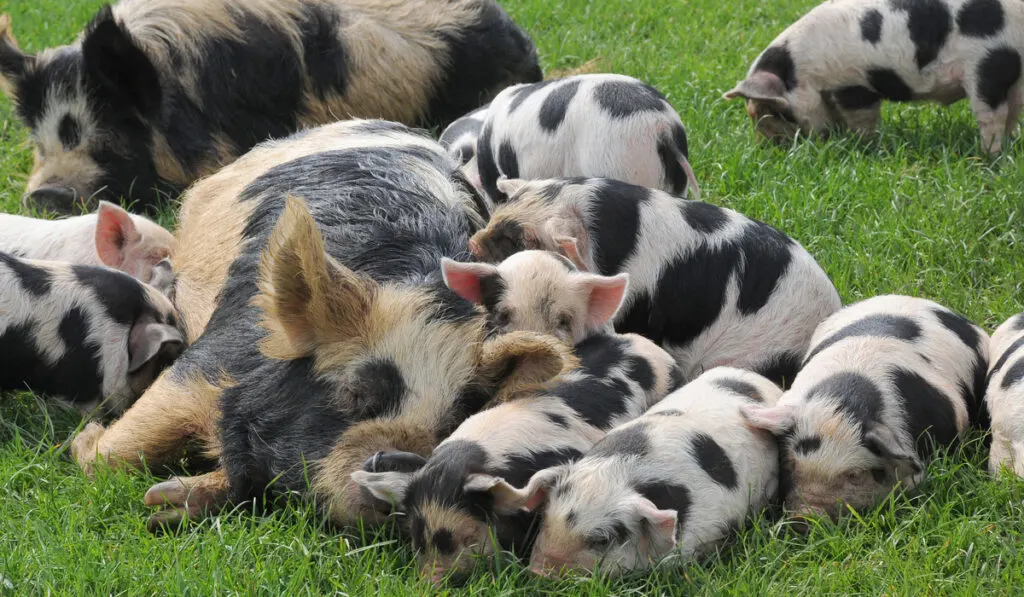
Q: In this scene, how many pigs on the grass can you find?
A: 13